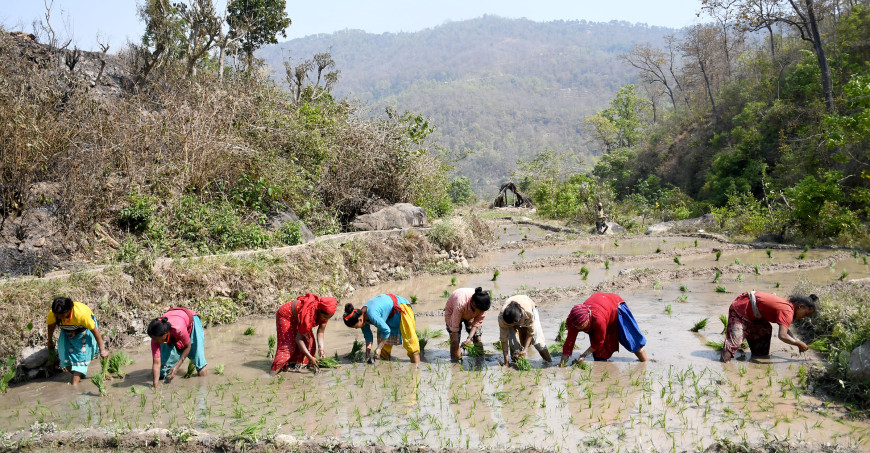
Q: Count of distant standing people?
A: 1